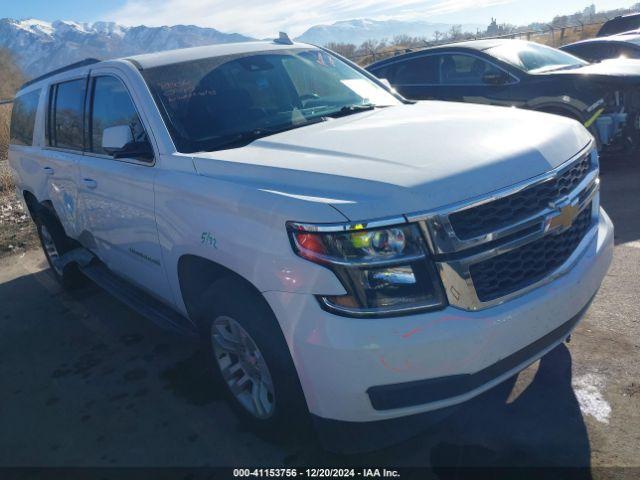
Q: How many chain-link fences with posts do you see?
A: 1